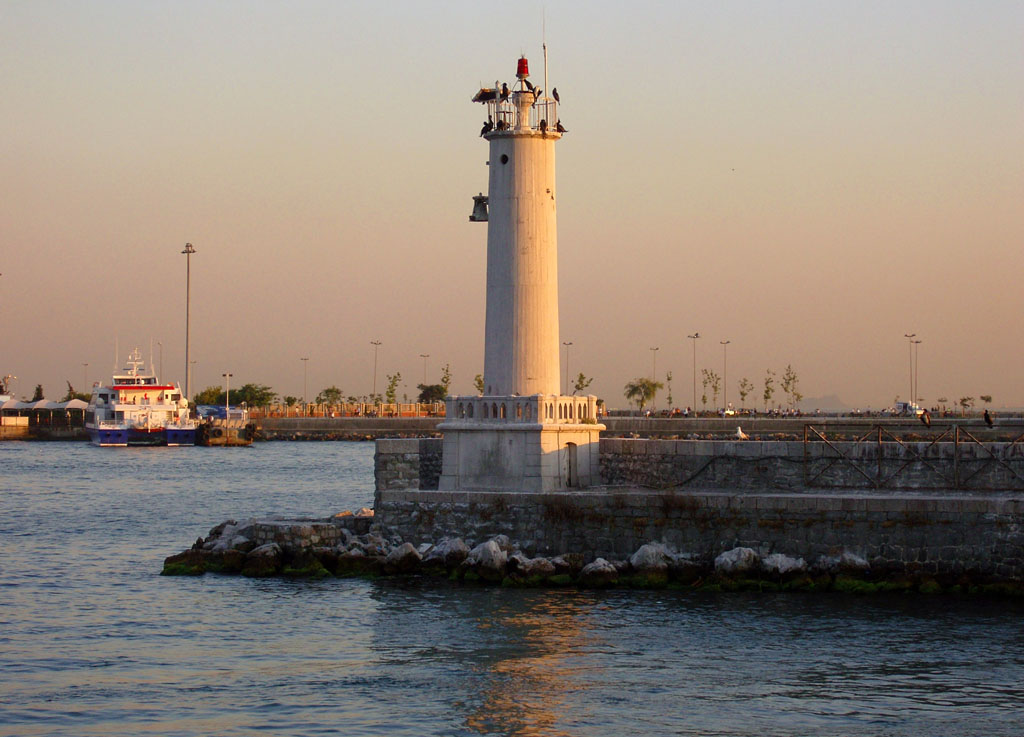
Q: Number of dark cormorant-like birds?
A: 11